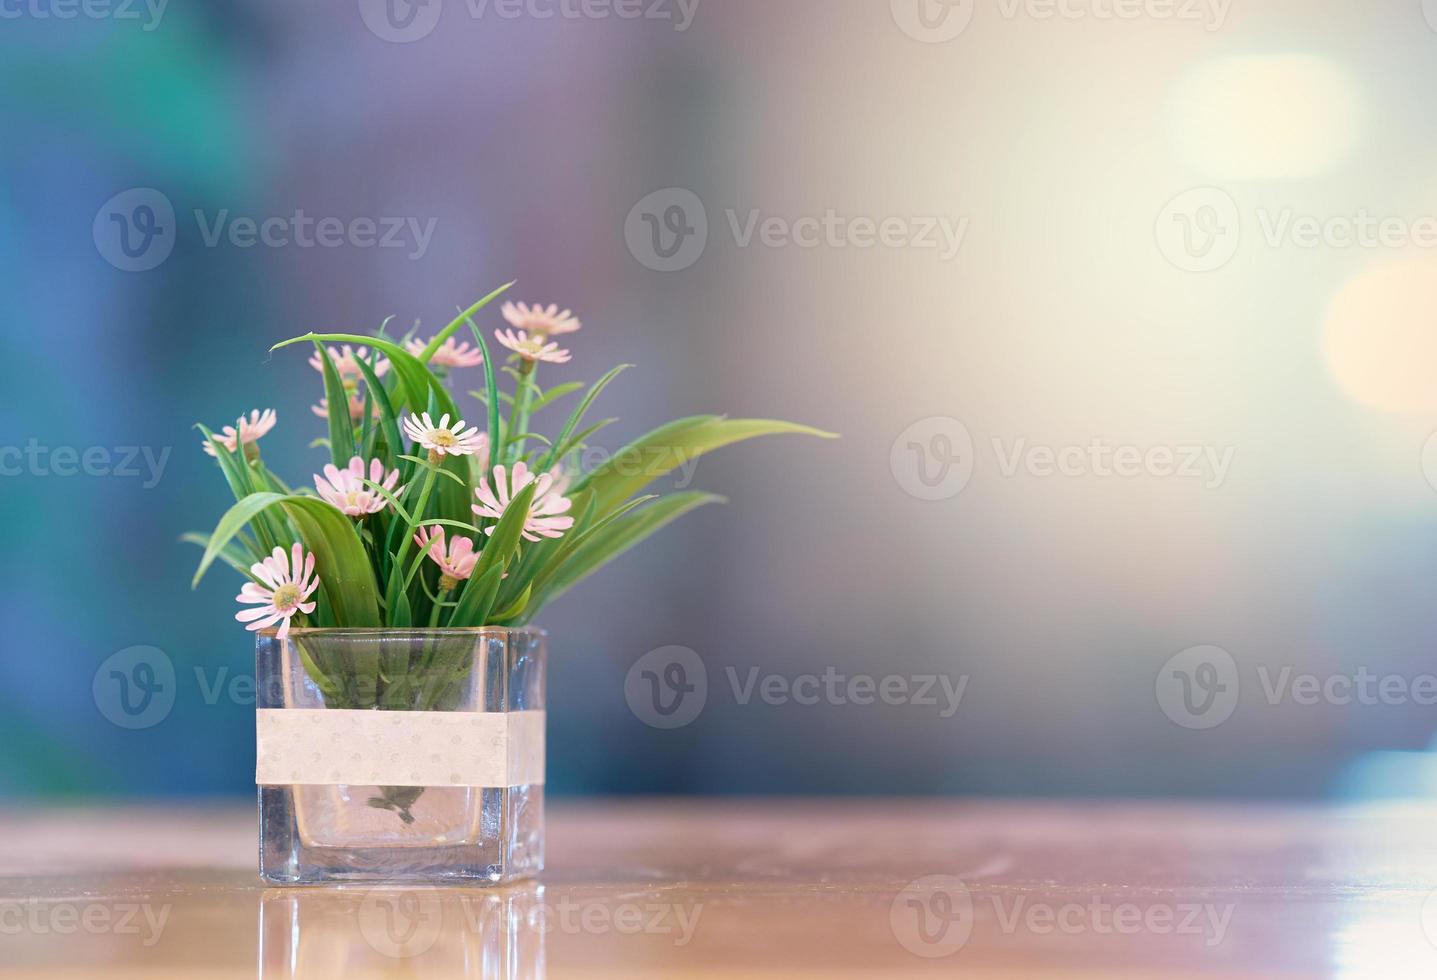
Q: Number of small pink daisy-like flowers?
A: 11